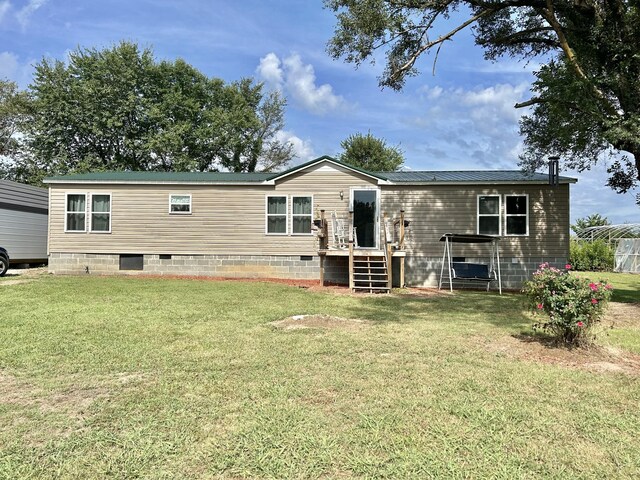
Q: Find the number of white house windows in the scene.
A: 7